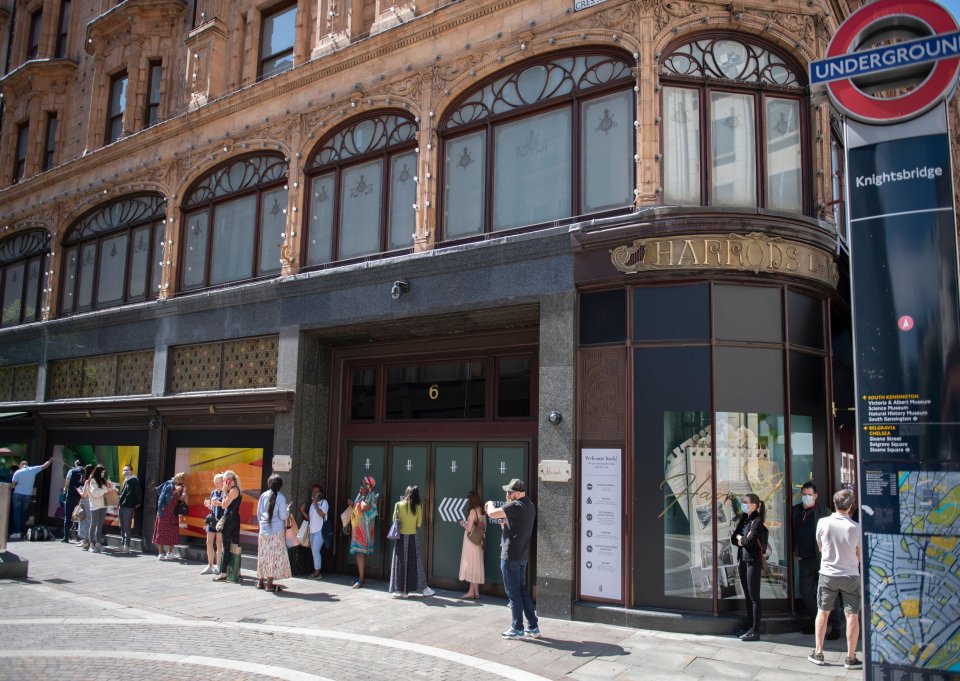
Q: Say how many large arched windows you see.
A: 6